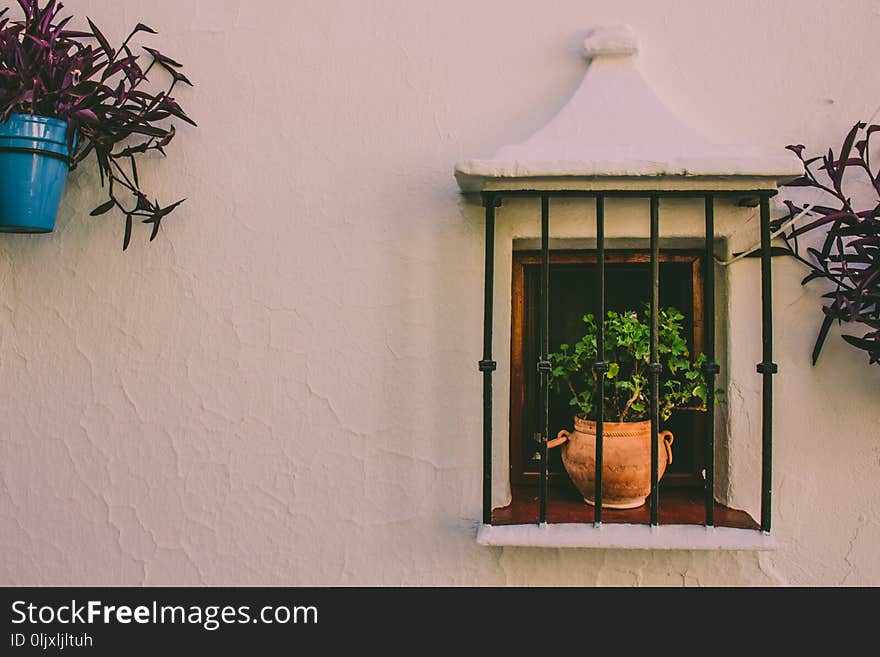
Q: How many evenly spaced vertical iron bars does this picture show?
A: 6